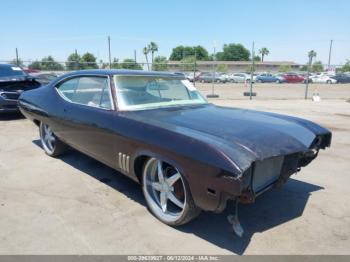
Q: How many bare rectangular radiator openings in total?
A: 1